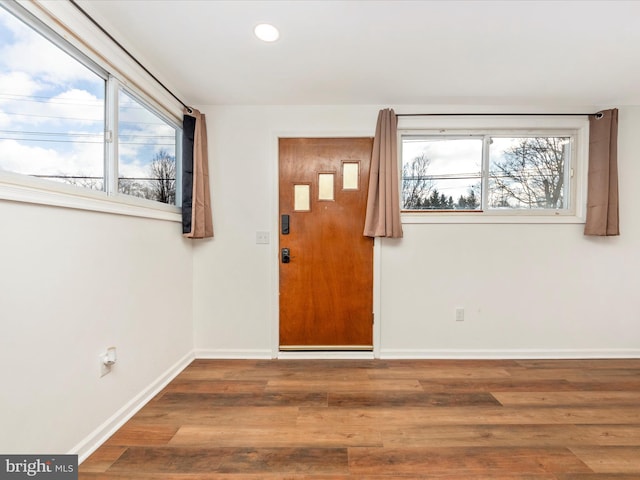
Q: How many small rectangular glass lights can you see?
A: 3